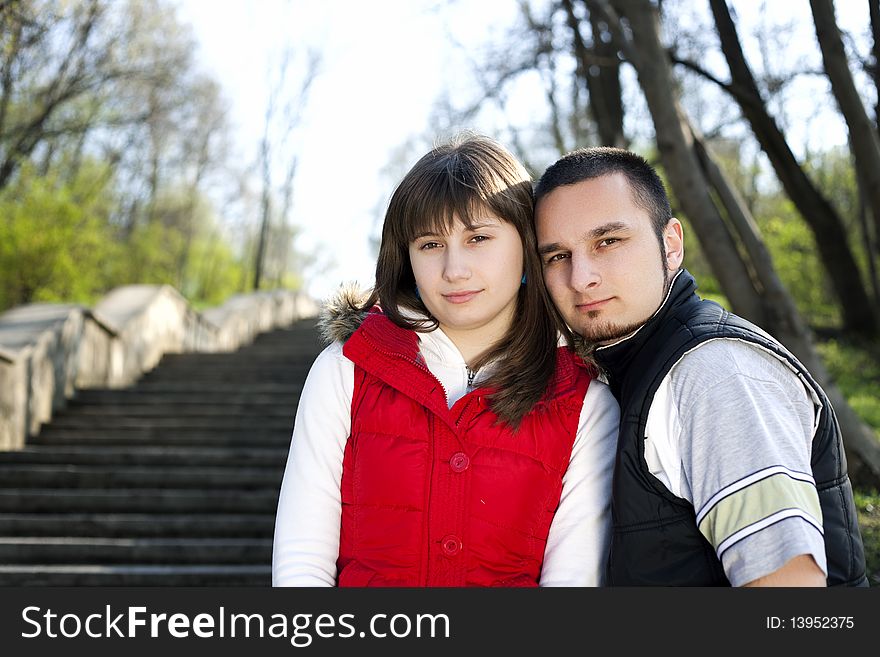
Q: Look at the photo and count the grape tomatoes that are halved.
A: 0